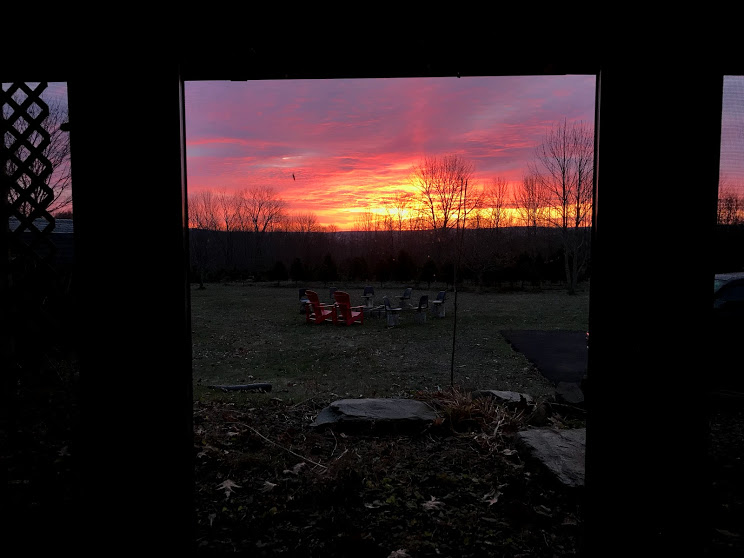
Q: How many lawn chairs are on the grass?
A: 9